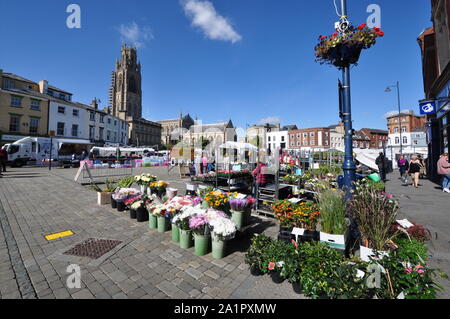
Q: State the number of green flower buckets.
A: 7